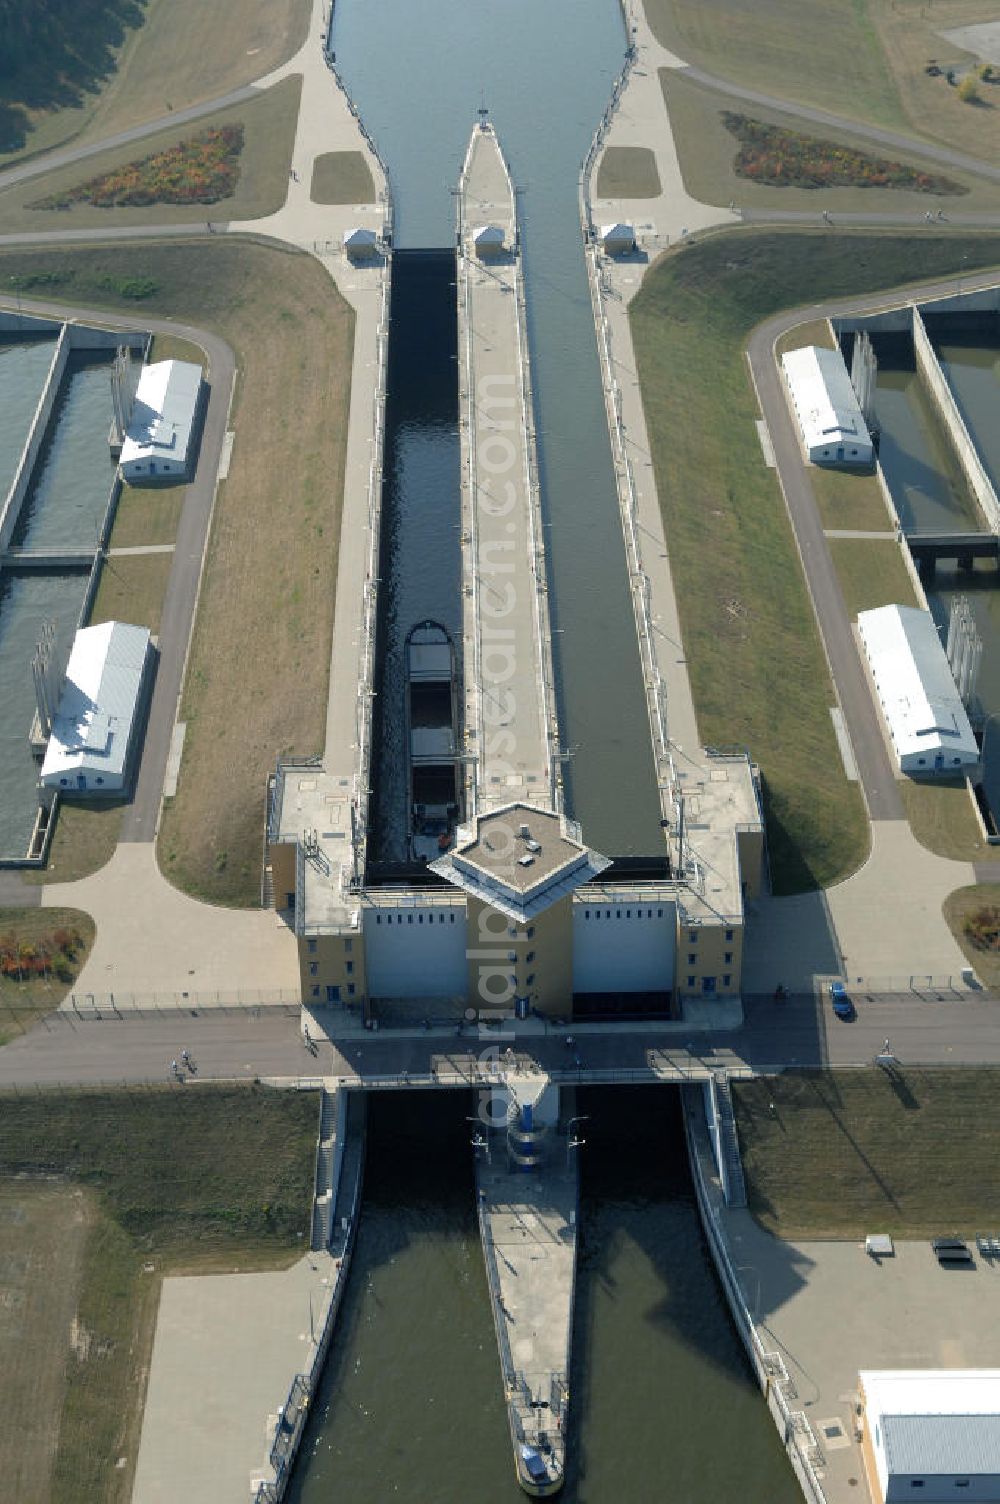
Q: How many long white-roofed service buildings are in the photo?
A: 4